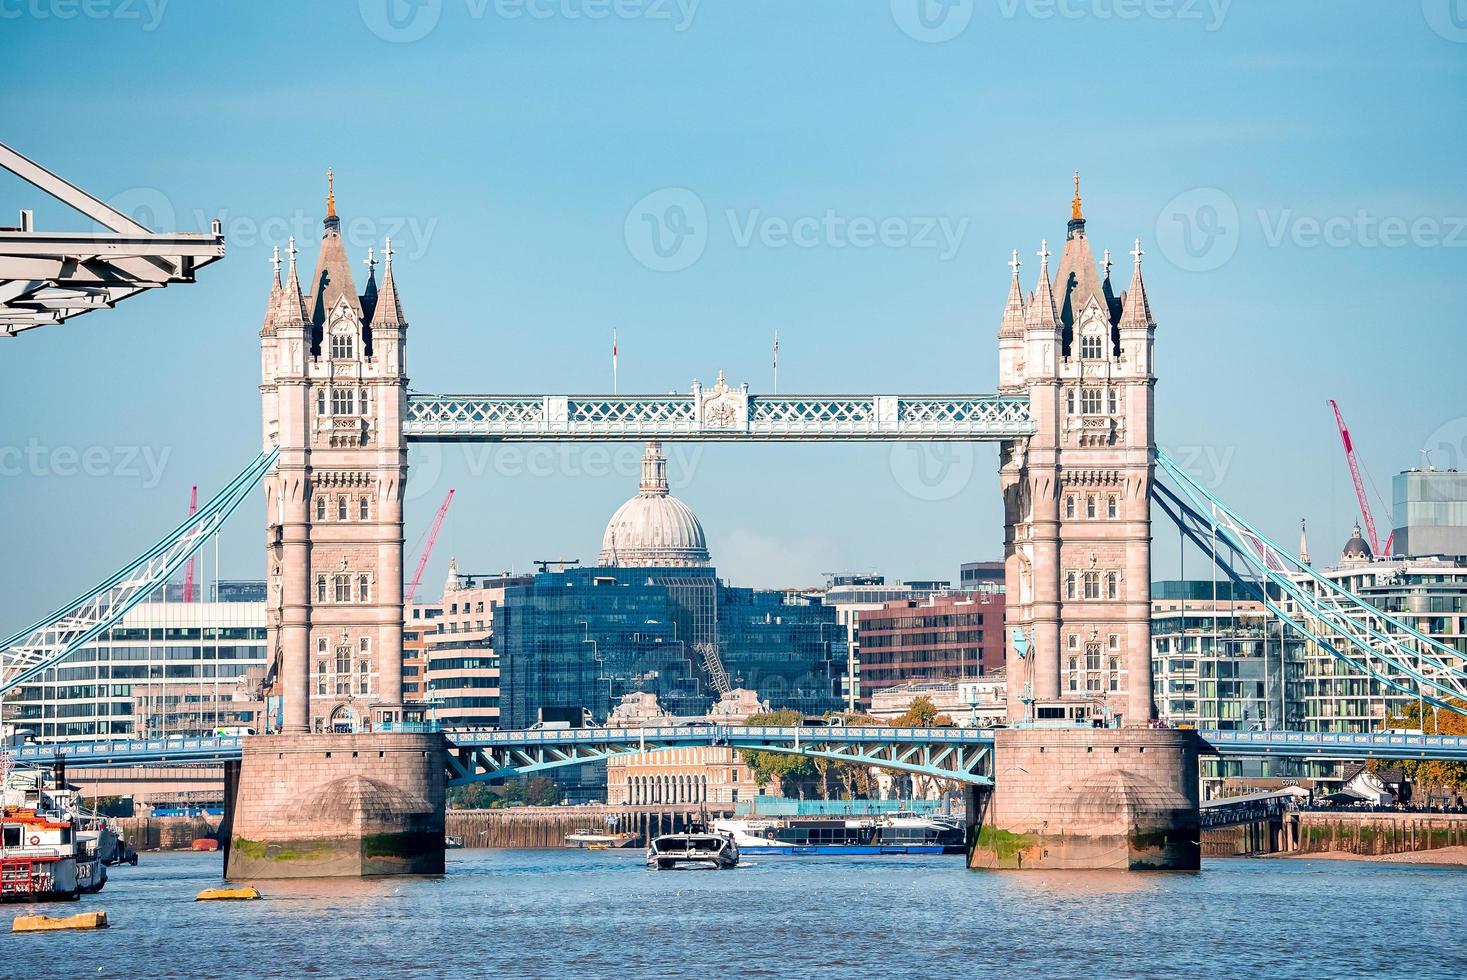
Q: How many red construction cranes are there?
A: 3